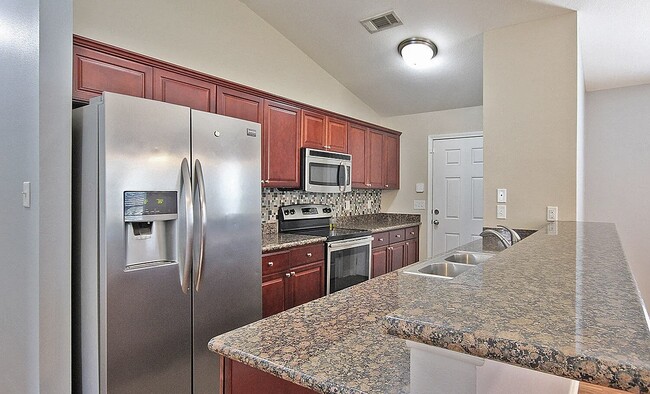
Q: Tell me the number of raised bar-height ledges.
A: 1